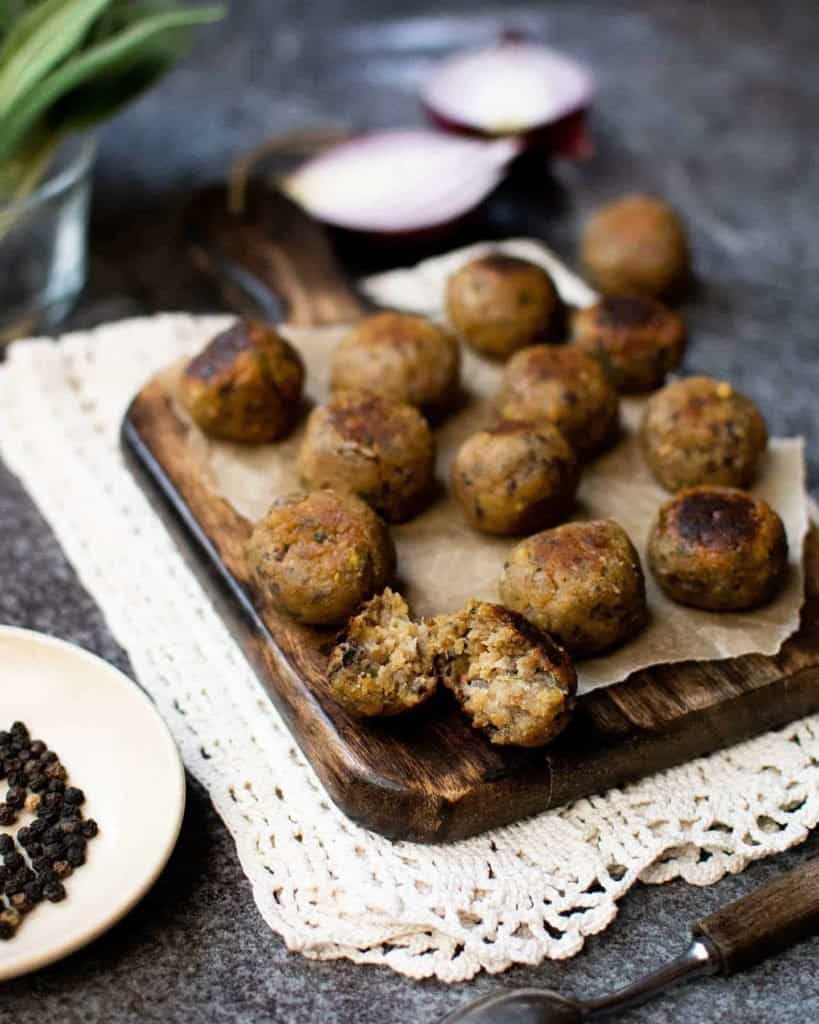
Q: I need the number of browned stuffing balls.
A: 13